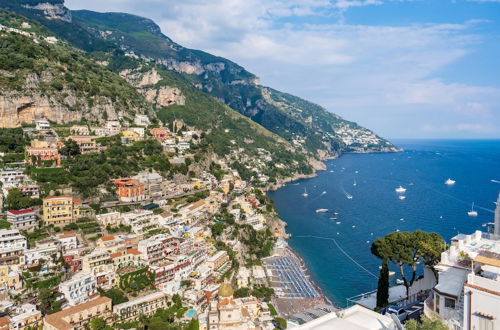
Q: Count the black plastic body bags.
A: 0